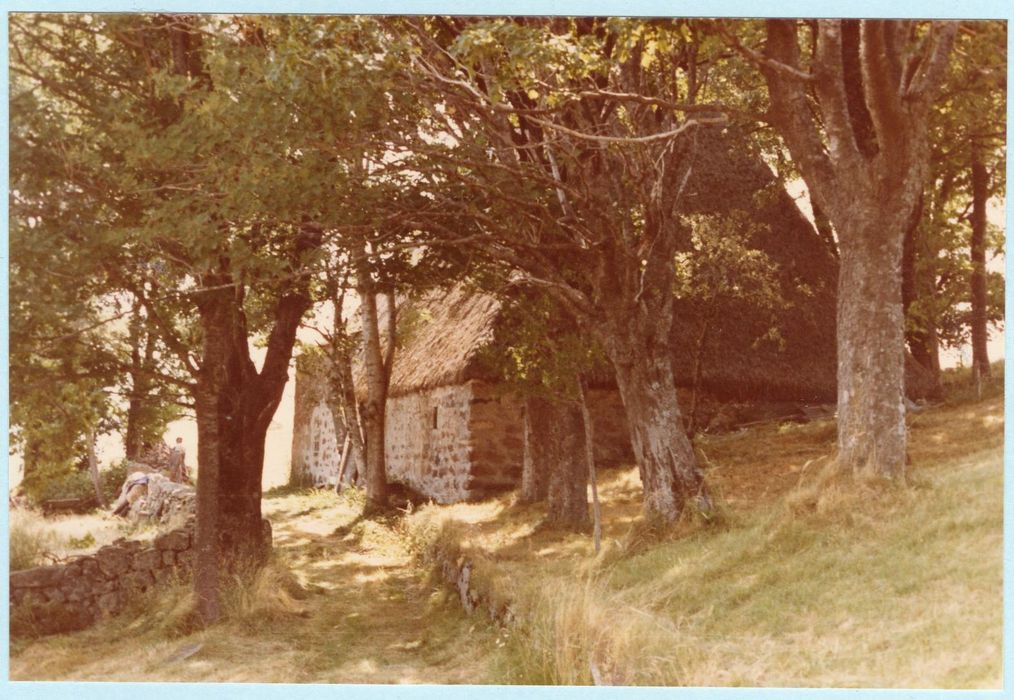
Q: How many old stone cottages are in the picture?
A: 1